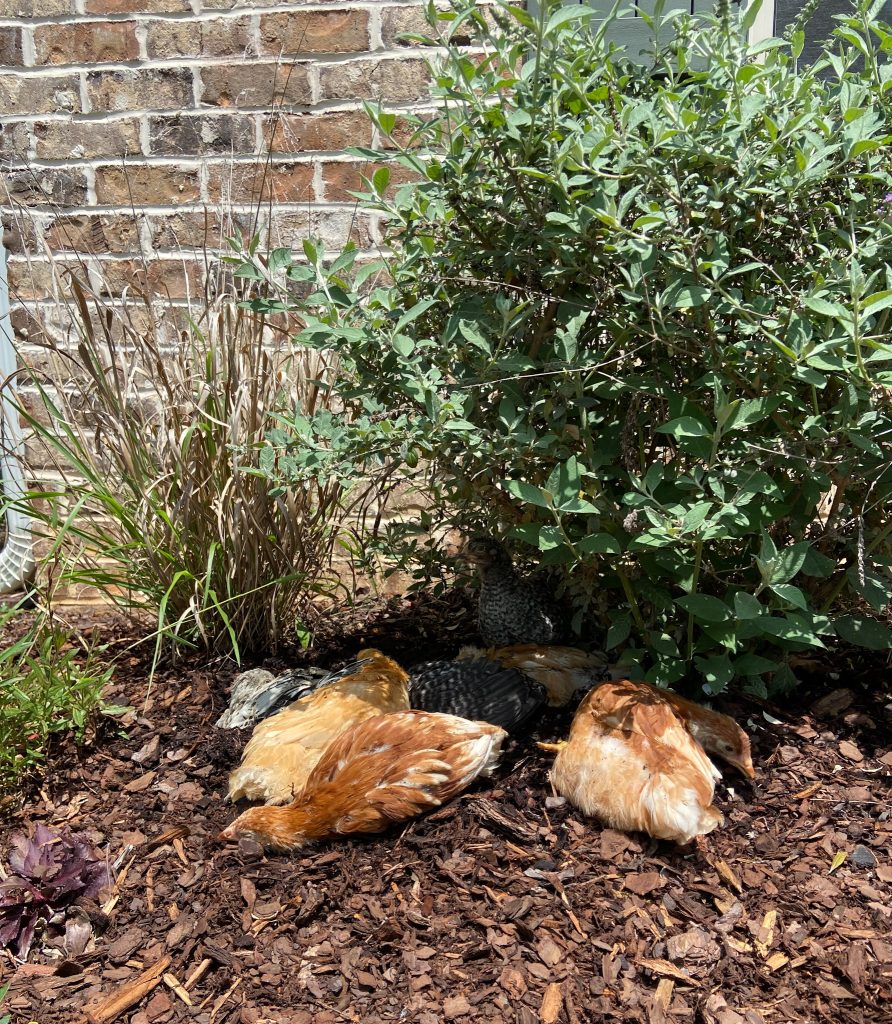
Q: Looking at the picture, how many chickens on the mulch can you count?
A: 7